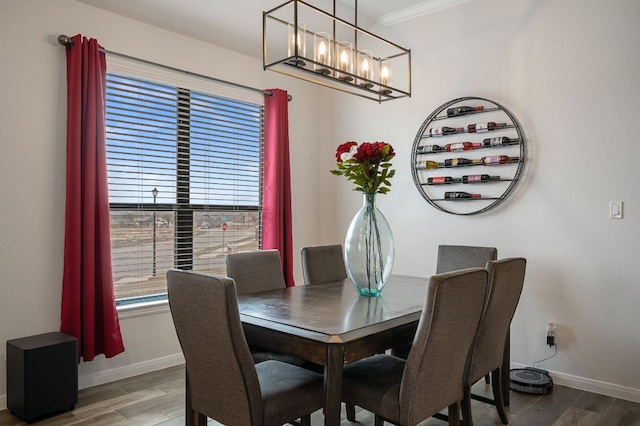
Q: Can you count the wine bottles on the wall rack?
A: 12